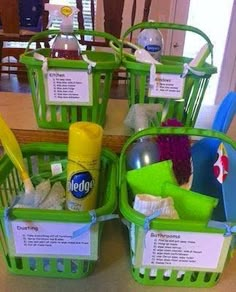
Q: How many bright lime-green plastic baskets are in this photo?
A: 4